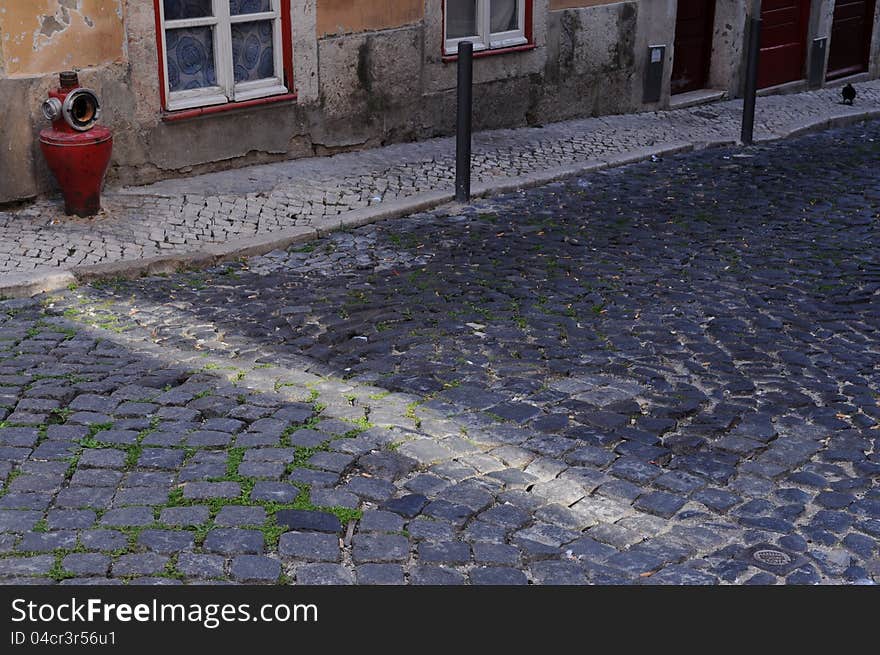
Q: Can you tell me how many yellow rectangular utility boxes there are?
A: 0